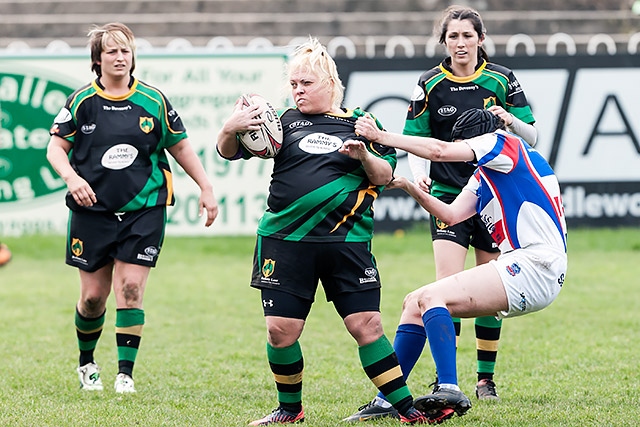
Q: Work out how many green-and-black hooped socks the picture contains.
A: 6